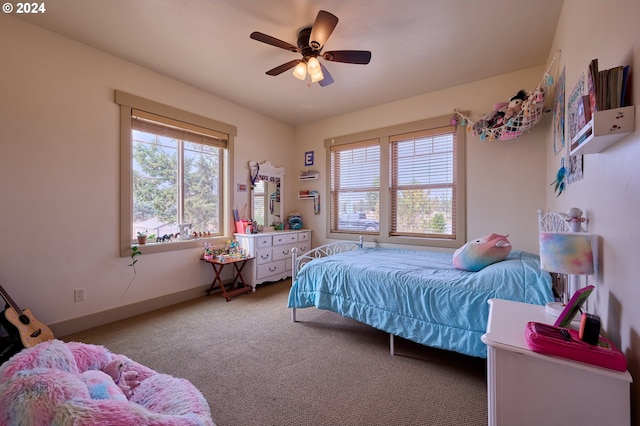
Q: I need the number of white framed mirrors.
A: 1